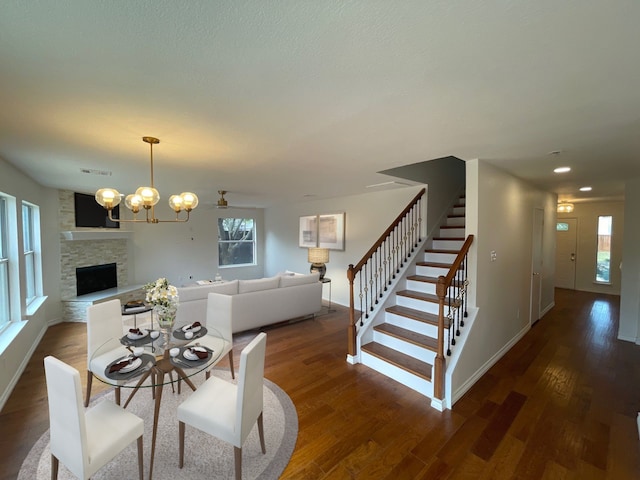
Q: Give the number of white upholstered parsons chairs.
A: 4